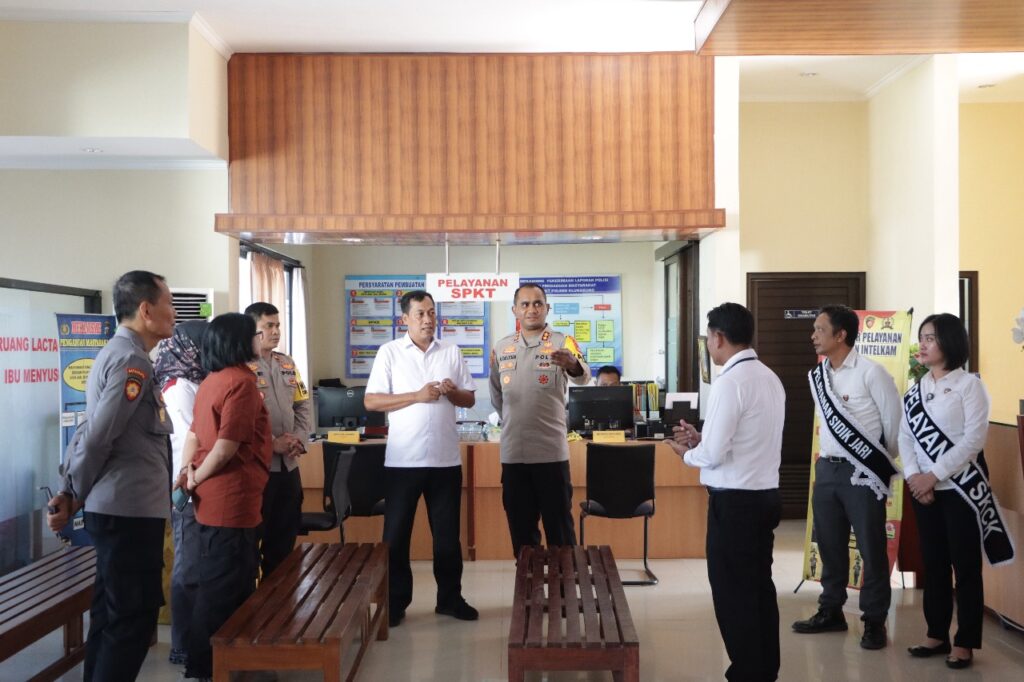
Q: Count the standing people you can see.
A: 9